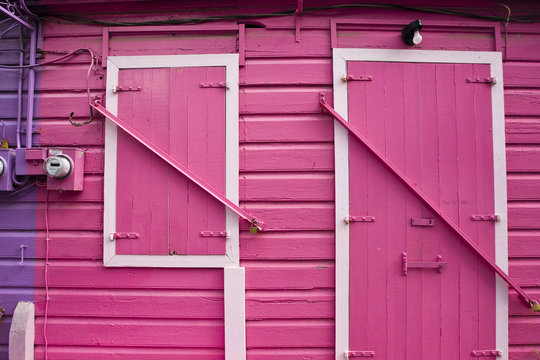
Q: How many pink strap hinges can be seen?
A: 10